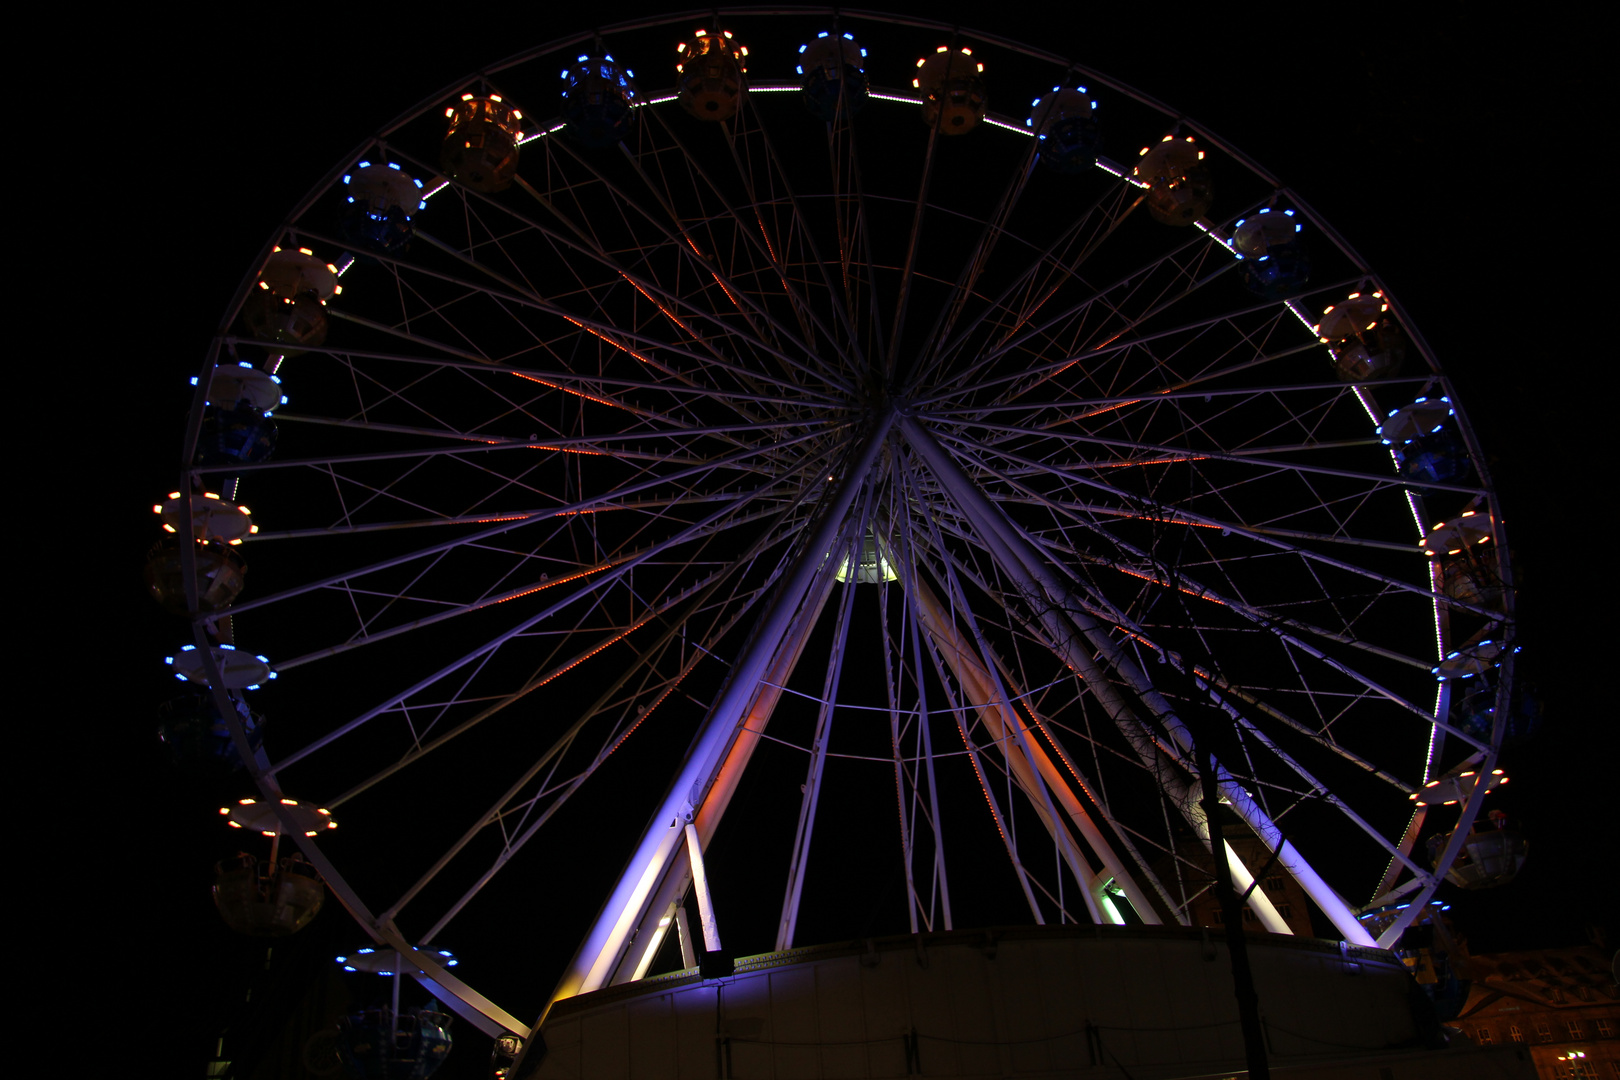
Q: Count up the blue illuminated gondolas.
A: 11